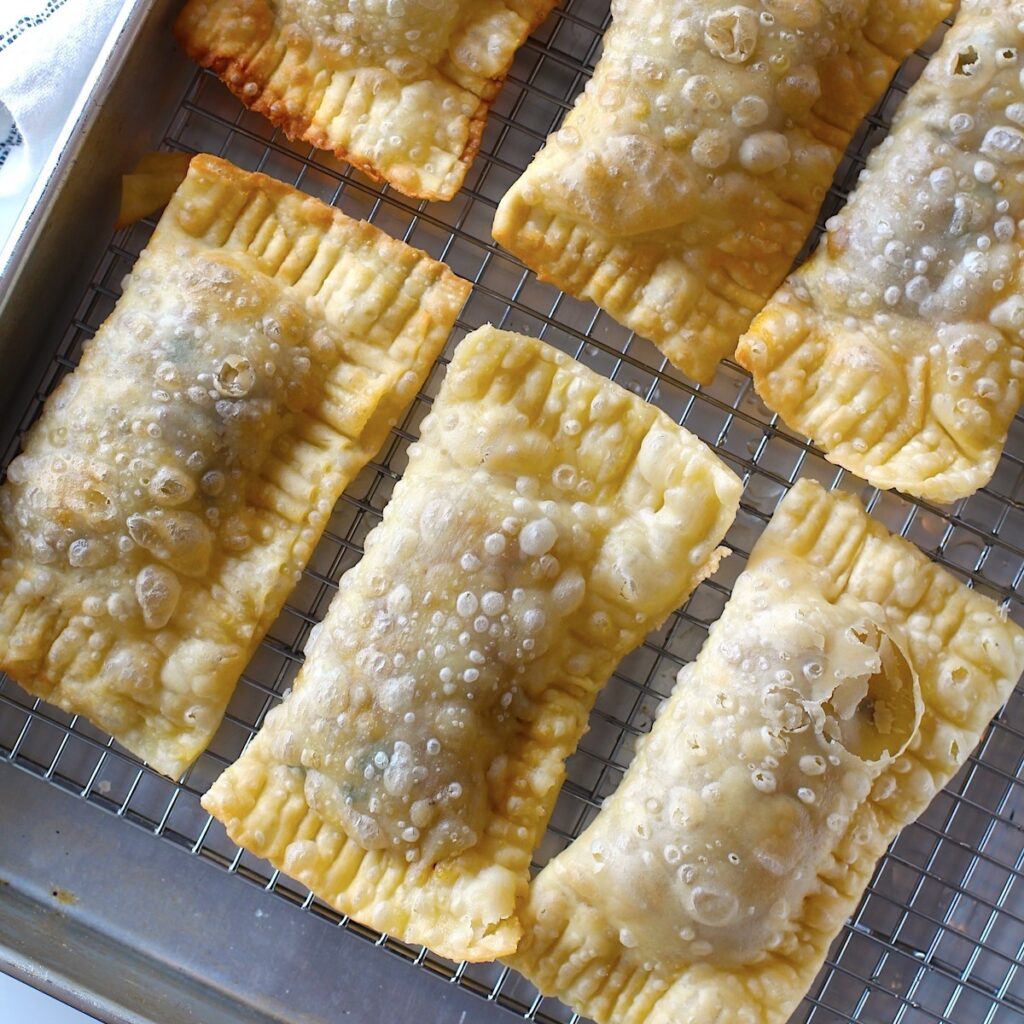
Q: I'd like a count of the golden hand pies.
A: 6